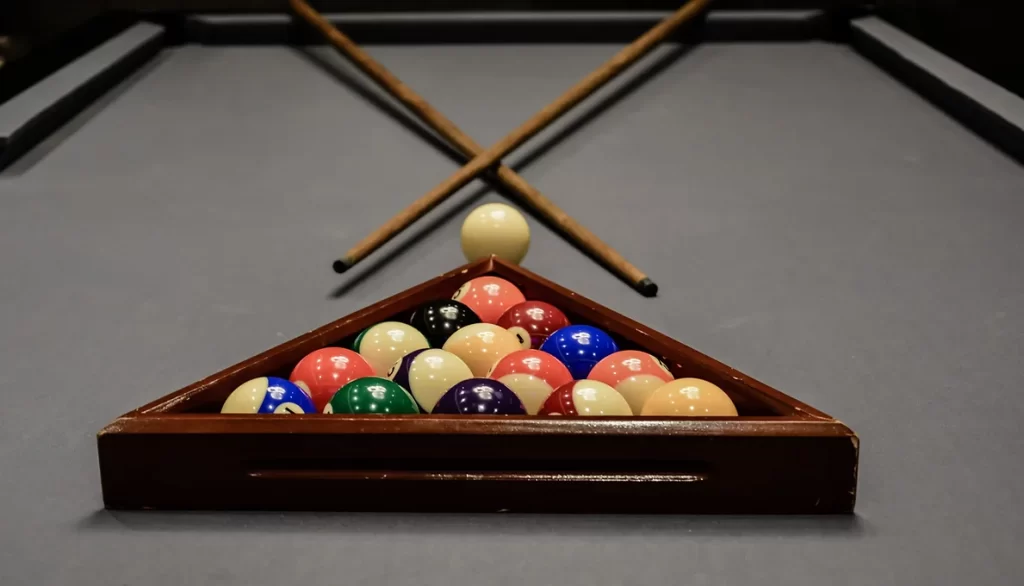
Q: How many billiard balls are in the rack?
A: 15